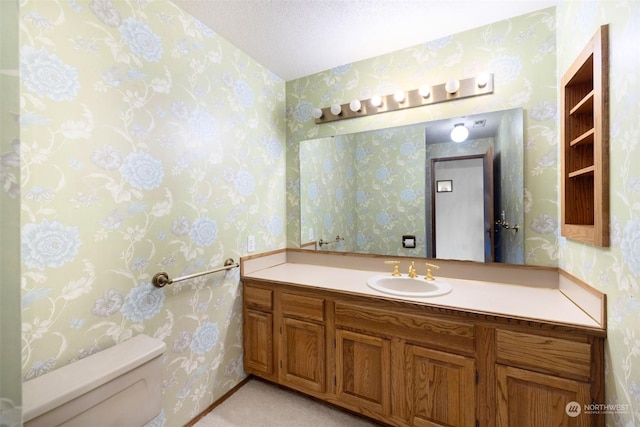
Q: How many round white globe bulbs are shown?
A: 8